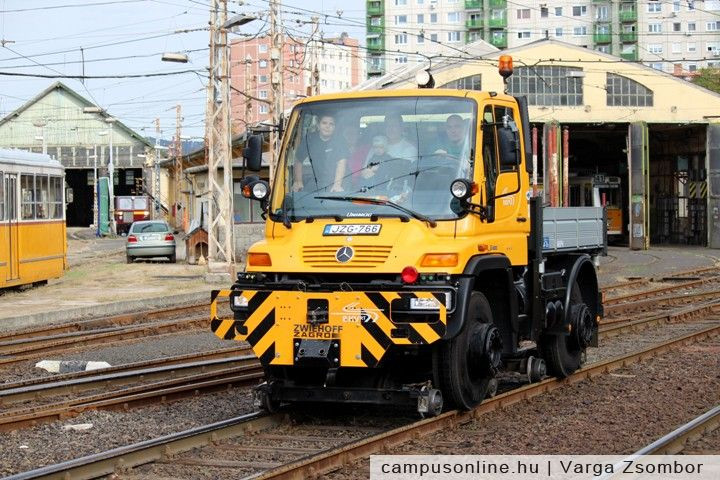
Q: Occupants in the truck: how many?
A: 5